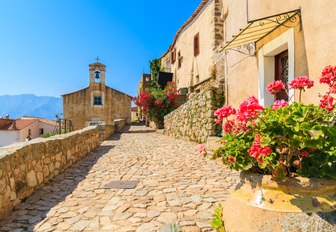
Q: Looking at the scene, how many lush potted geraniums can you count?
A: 1